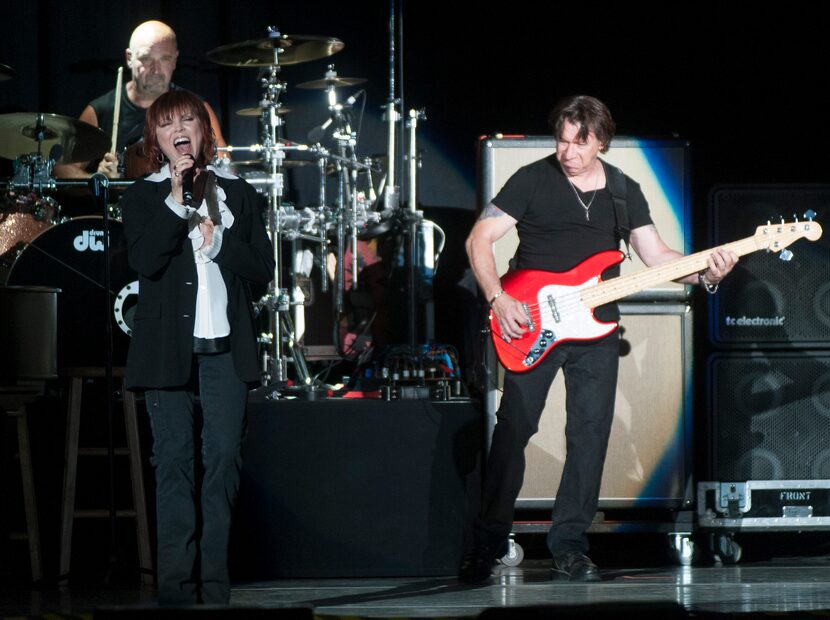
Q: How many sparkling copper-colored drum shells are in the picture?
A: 1